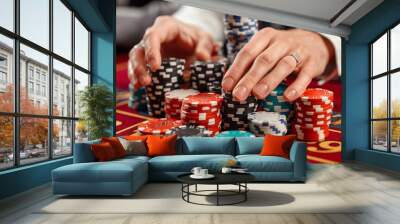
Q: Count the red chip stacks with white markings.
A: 3